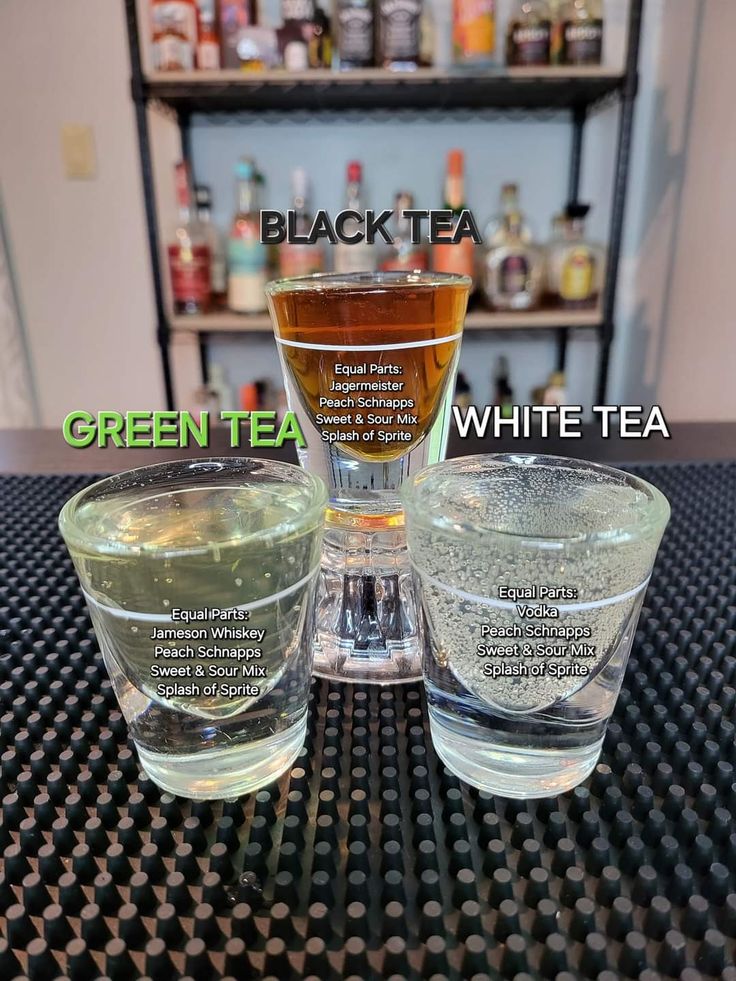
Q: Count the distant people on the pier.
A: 0